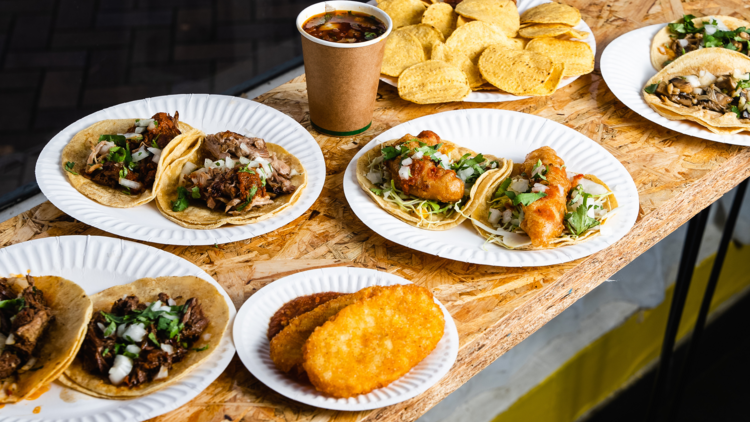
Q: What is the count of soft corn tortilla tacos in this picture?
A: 8